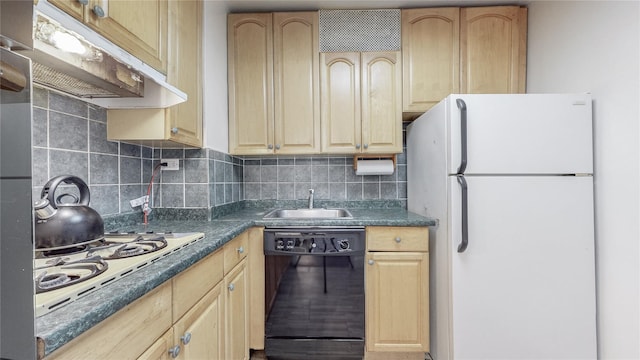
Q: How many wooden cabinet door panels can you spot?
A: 13